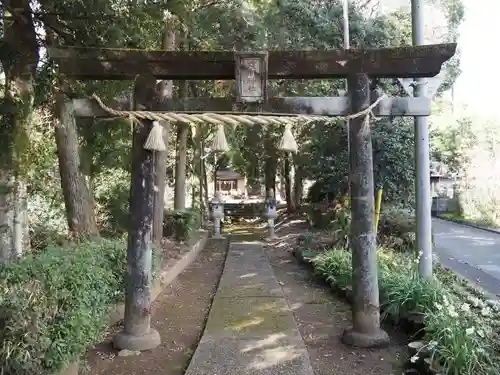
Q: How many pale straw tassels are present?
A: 3